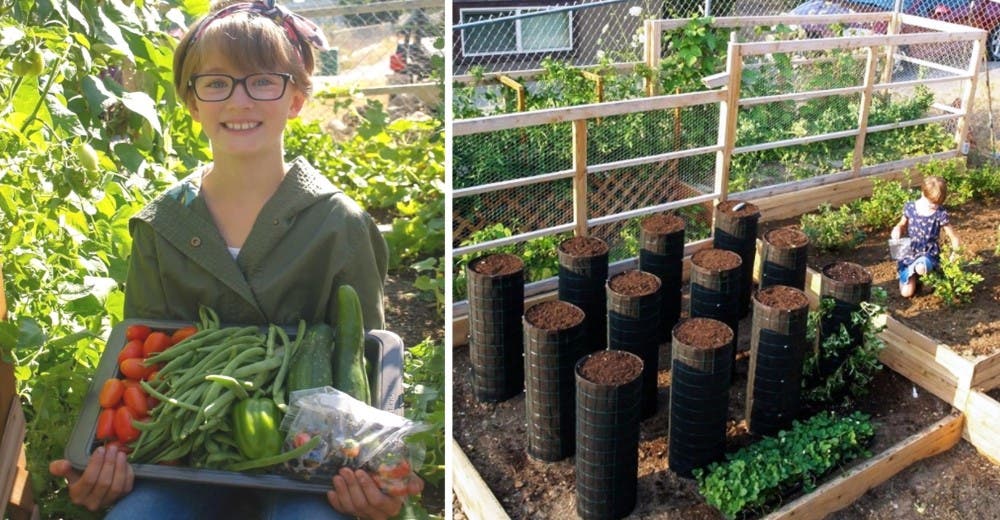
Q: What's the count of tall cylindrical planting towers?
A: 12